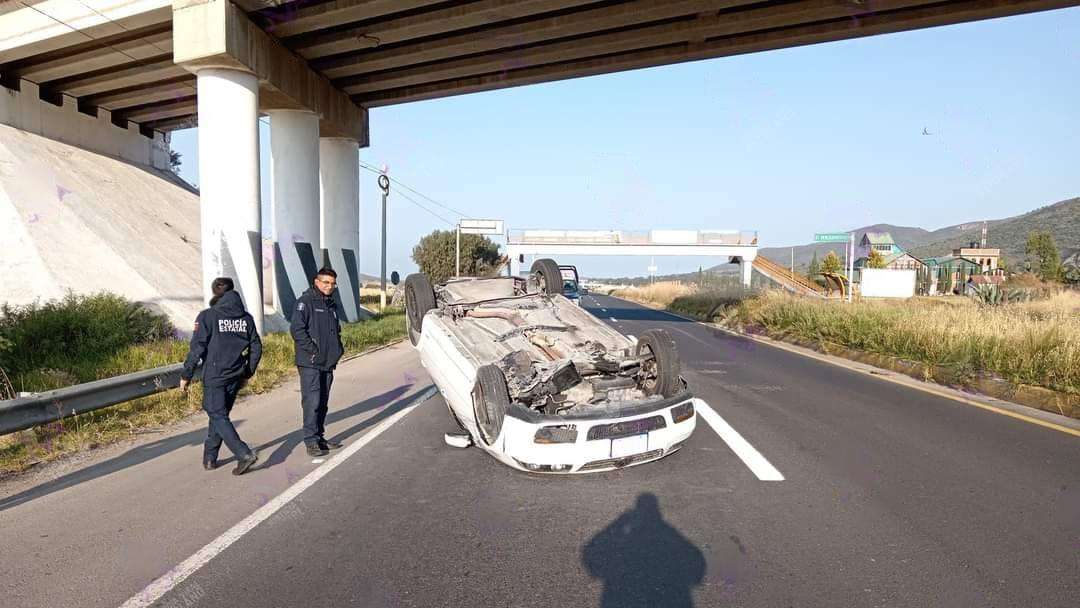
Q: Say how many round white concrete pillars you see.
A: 3